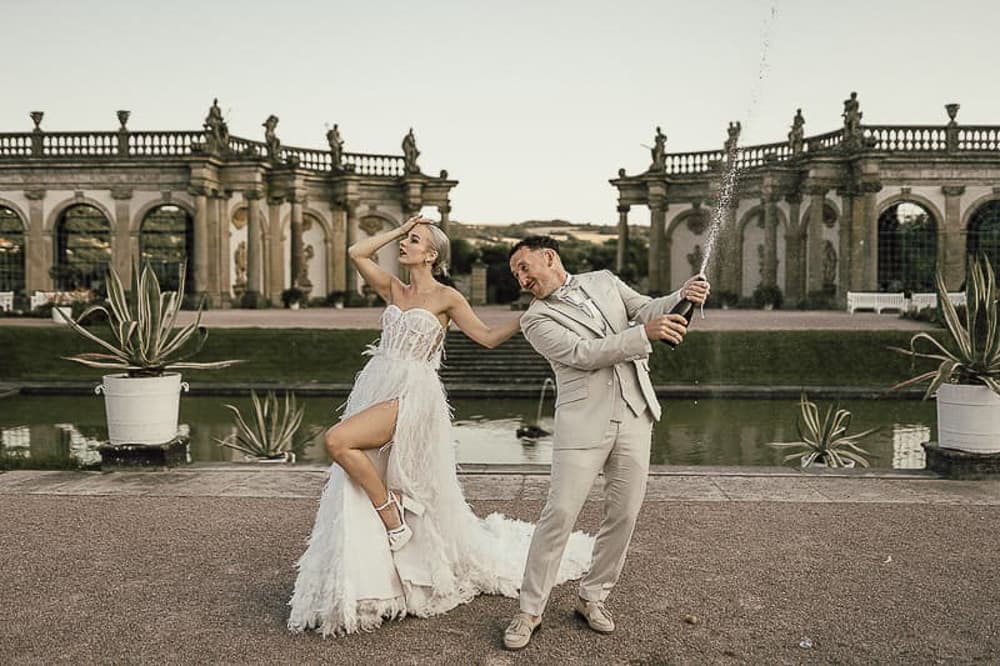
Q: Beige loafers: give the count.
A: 2